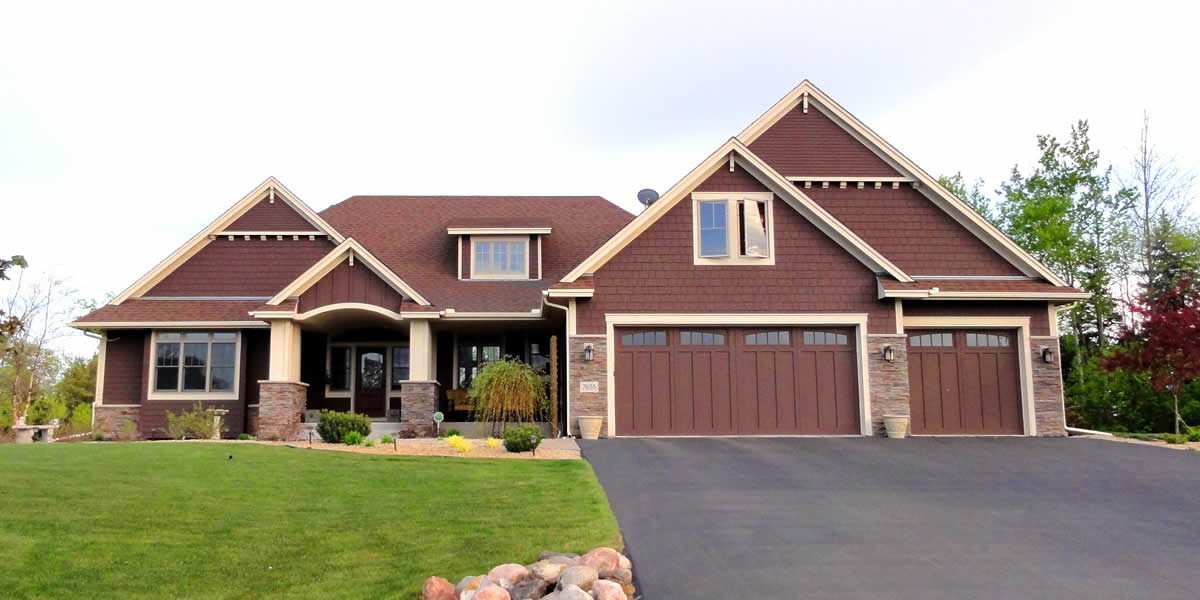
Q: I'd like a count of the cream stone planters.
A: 2